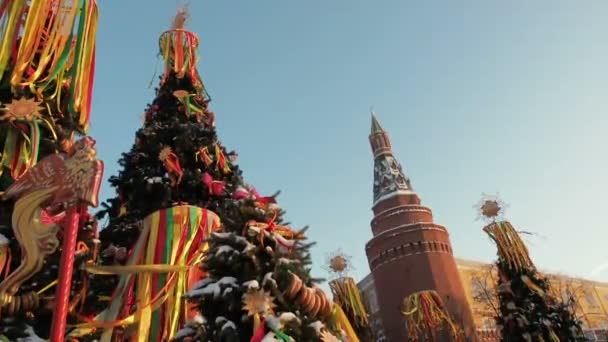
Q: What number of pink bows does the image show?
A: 2